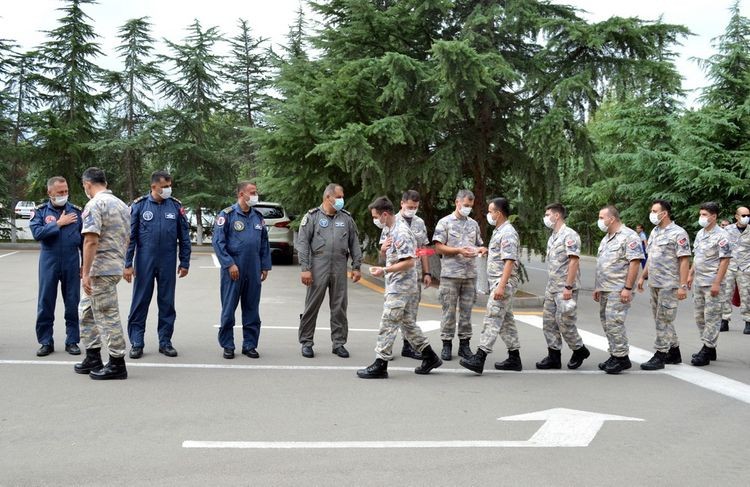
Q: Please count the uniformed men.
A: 14